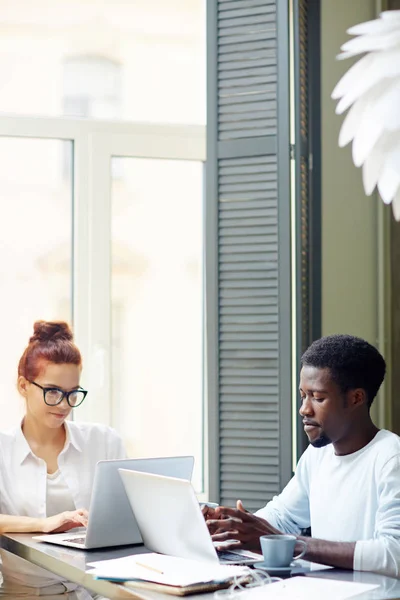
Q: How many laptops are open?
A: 2